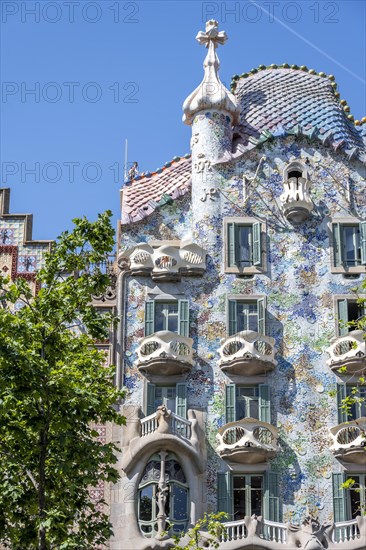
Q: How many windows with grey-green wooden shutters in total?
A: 10